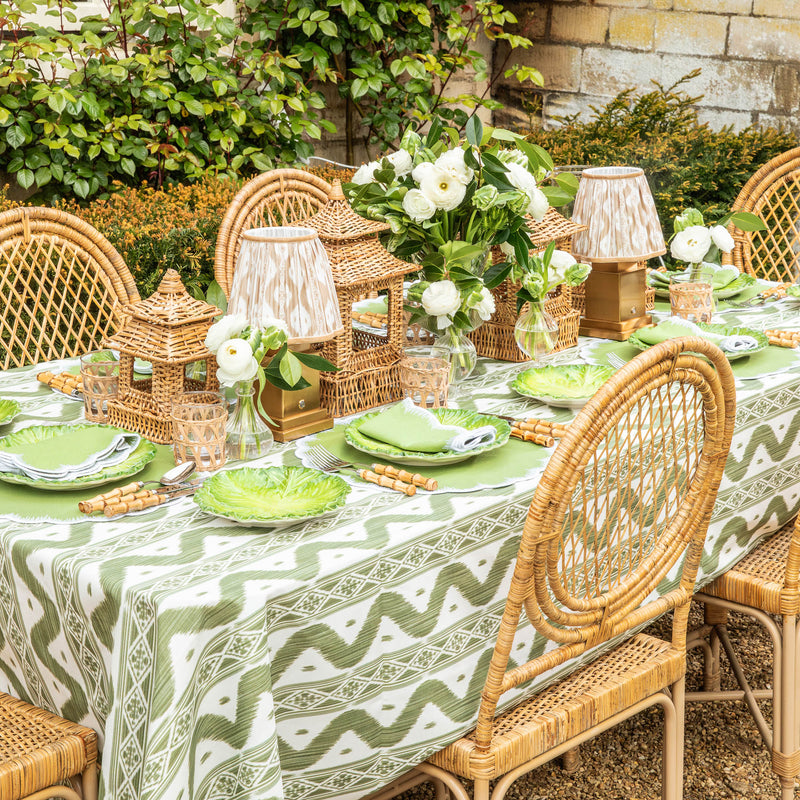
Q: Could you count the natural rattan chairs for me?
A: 6